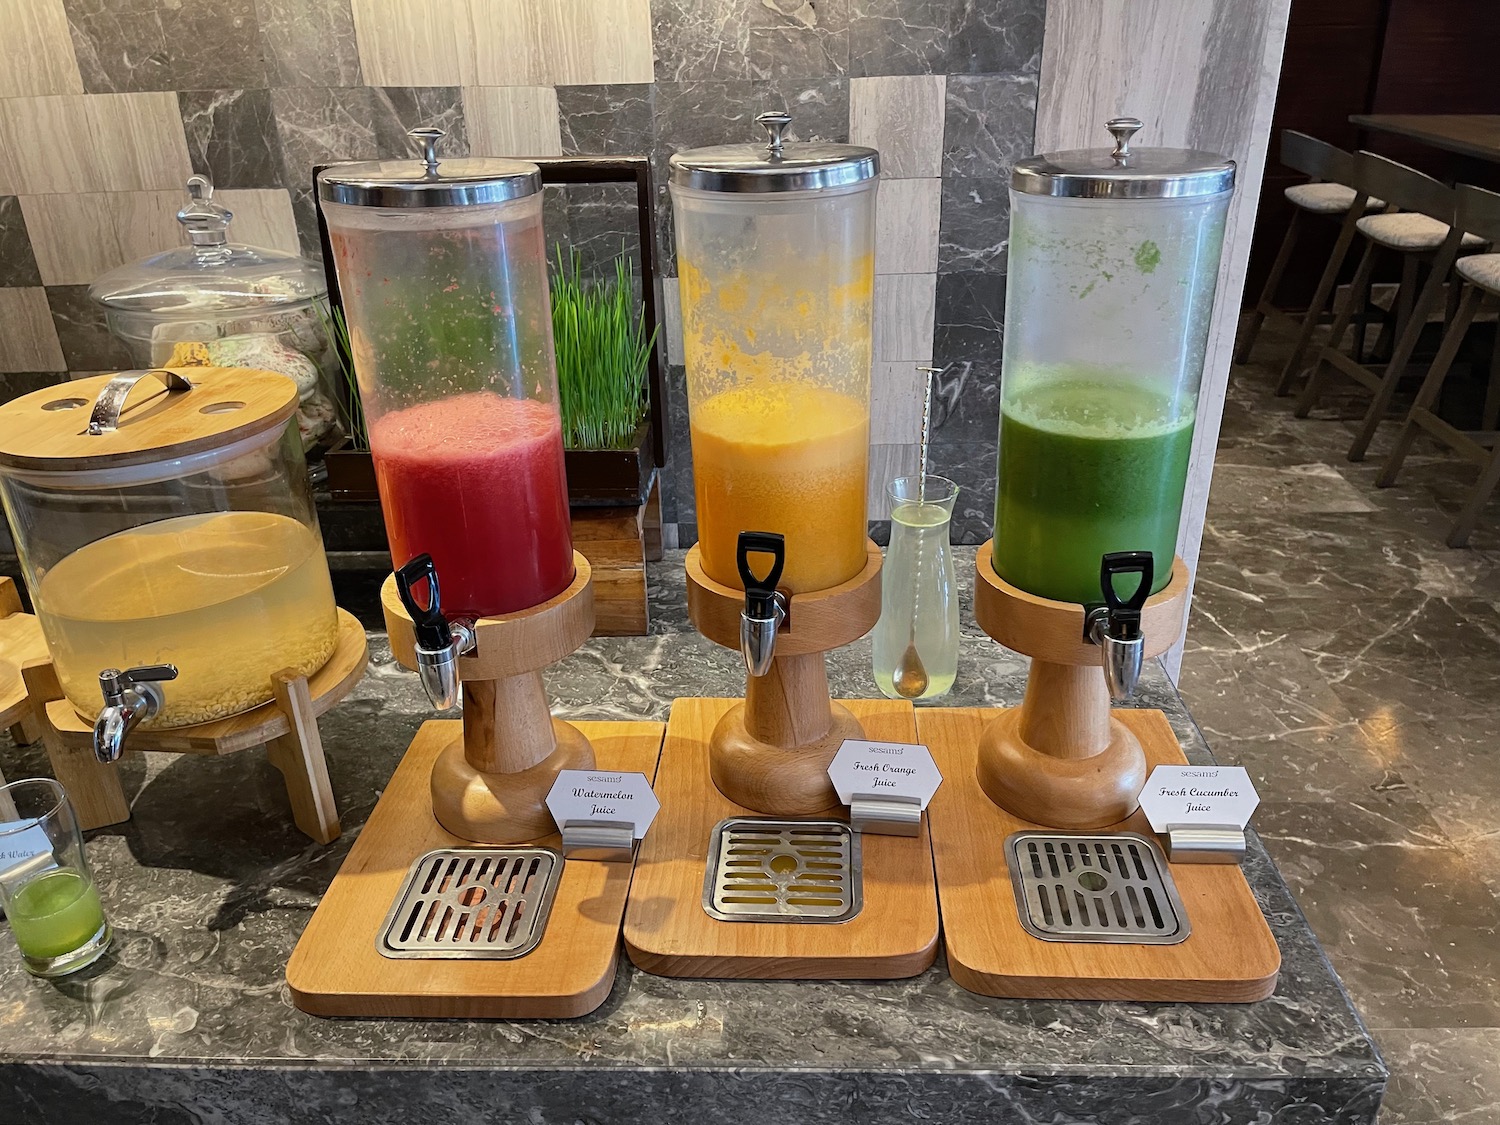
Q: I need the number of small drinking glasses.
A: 1